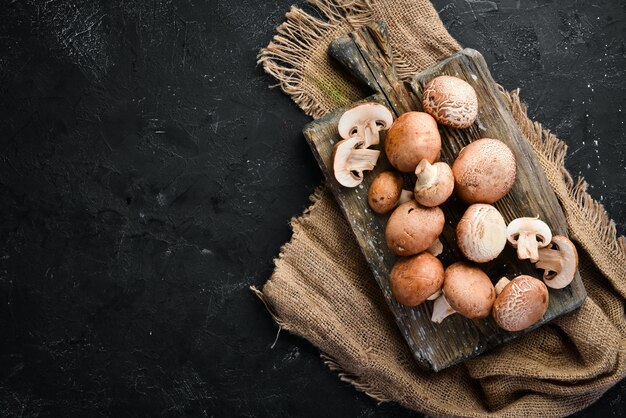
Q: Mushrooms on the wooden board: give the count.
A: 14